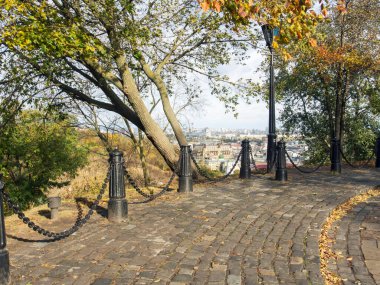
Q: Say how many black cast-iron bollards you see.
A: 7